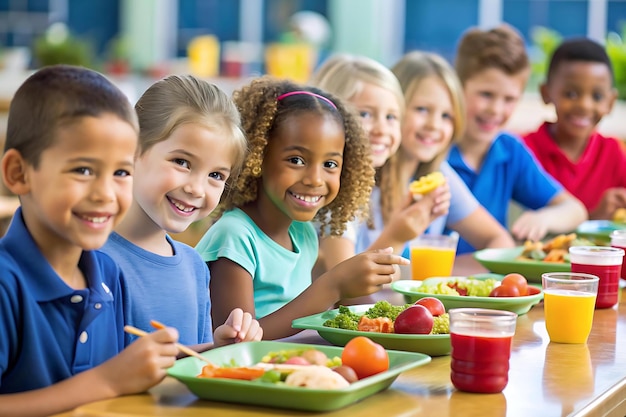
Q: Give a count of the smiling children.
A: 7